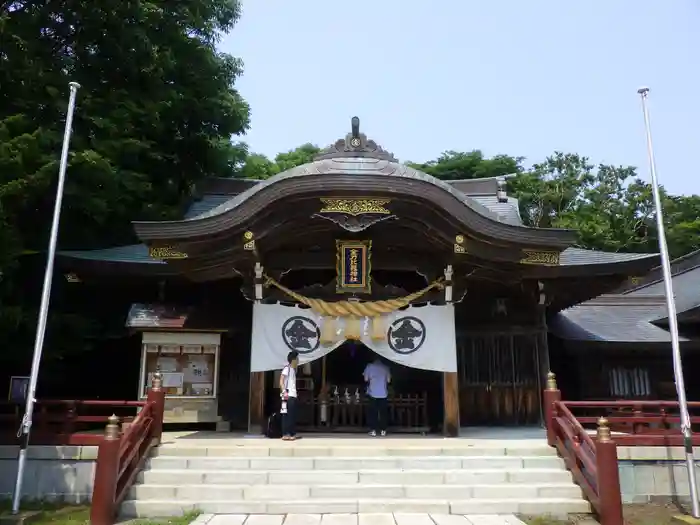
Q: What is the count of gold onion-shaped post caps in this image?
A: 4